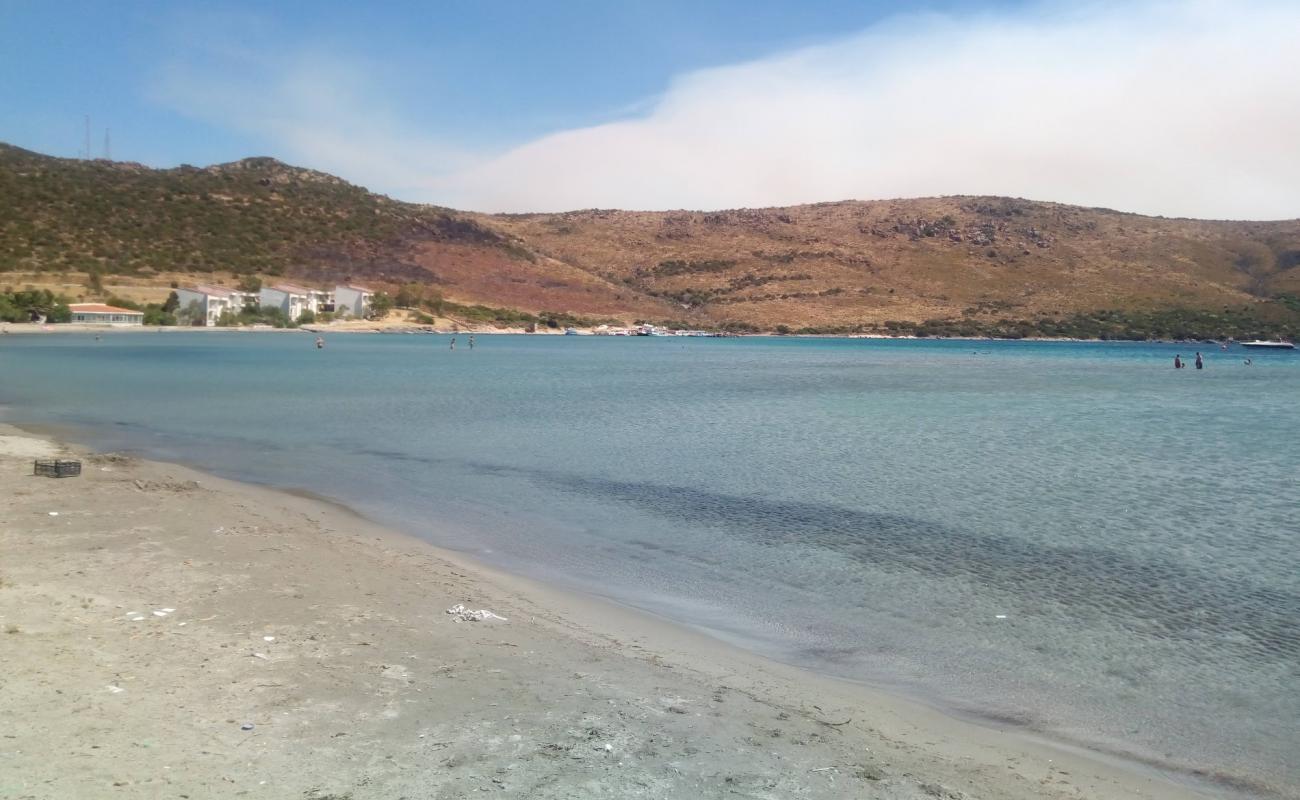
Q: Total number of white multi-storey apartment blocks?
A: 3